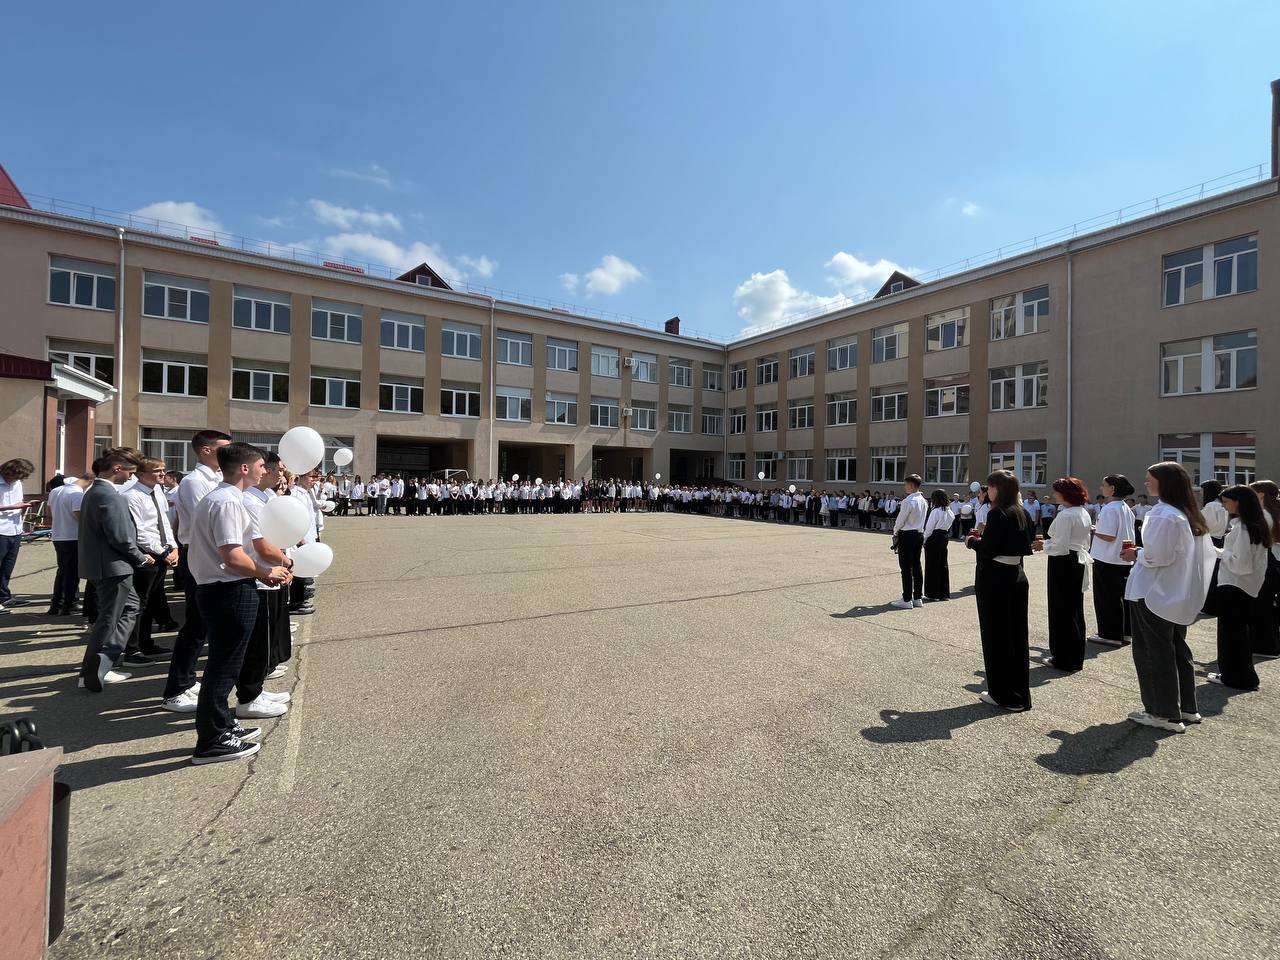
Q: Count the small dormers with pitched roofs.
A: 2